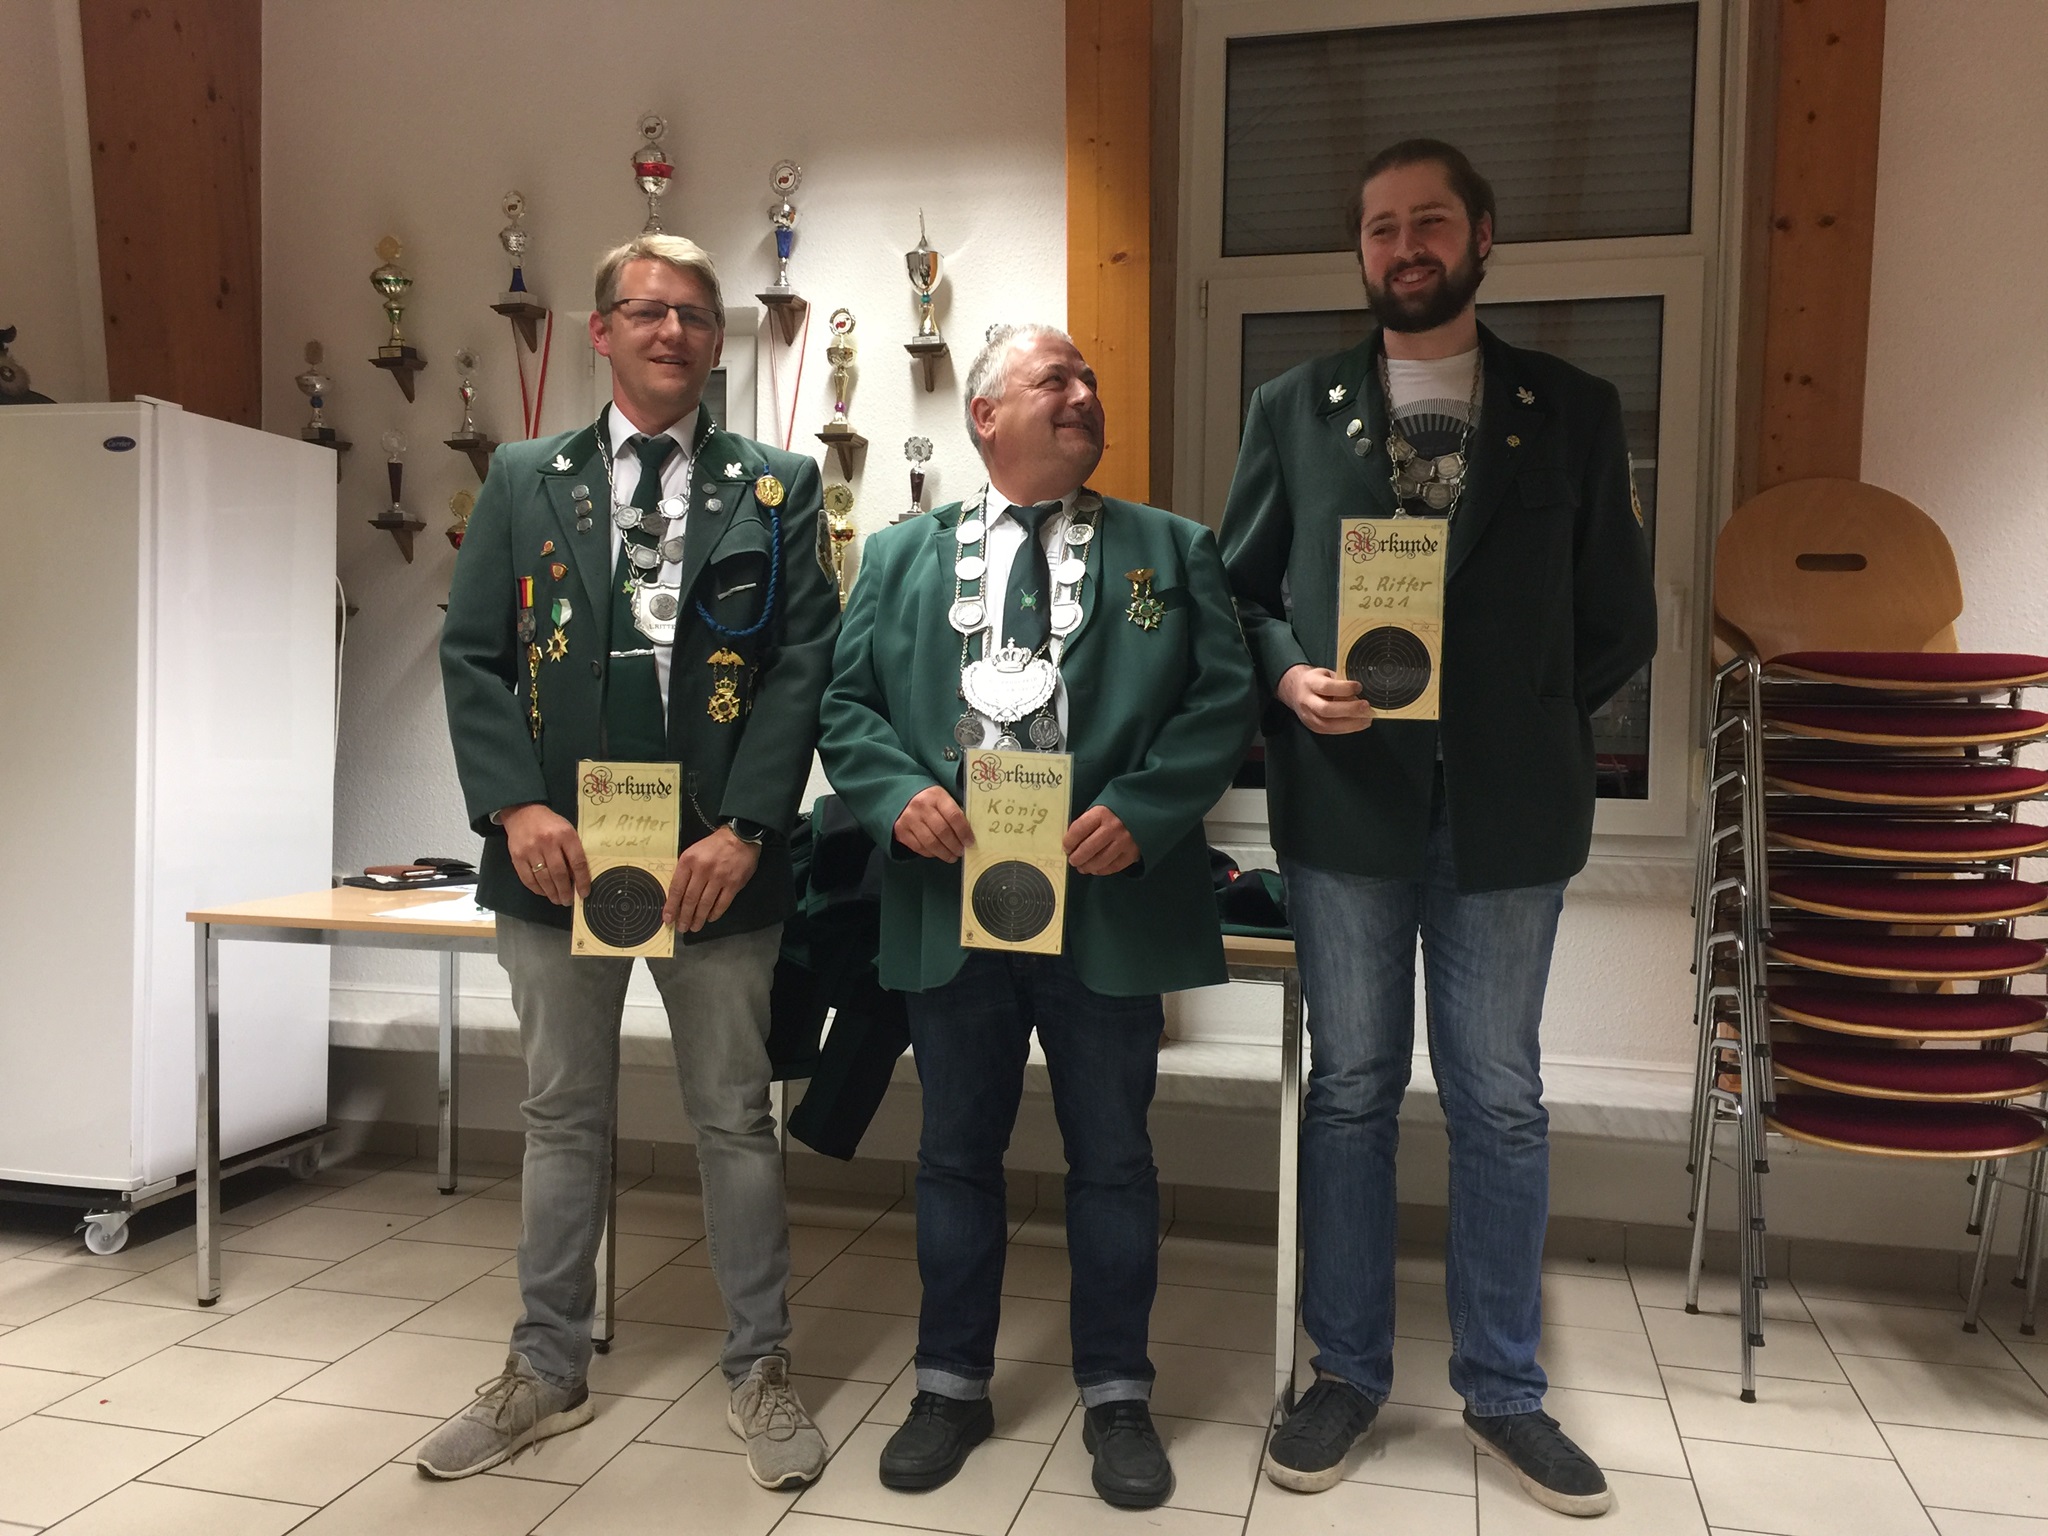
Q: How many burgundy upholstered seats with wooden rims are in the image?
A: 9